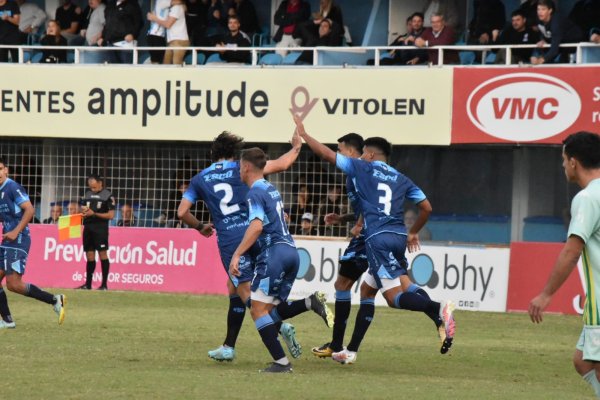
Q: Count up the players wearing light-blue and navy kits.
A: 5